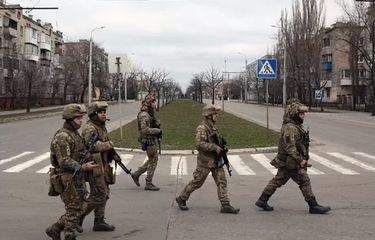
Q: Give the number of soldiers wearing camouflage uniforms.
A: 5